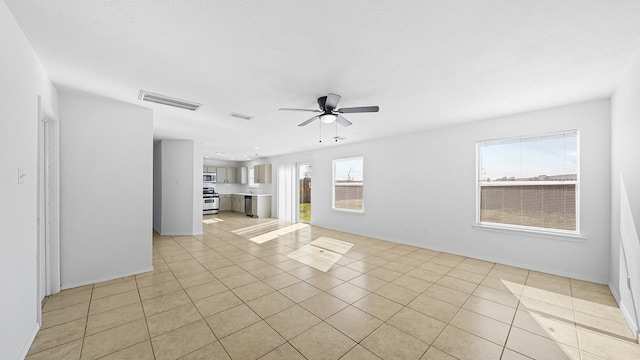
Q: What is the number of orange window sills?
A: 0